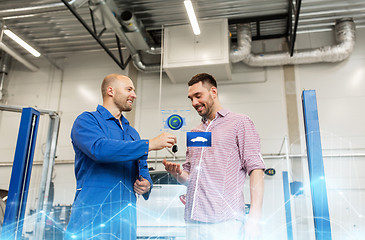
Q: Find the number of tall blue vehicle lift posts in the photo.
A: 2